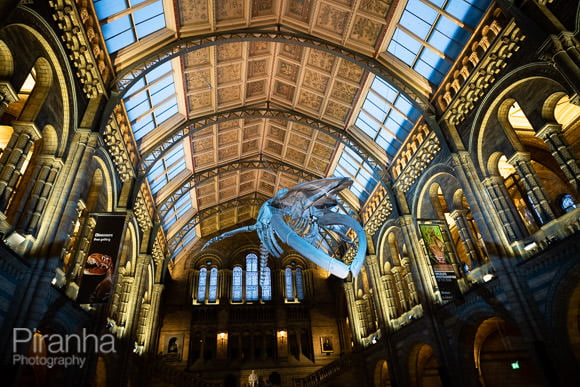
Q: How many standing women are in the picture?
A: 0